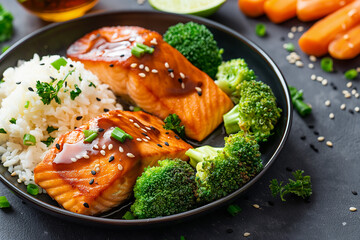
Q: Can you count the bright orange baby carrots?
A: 5